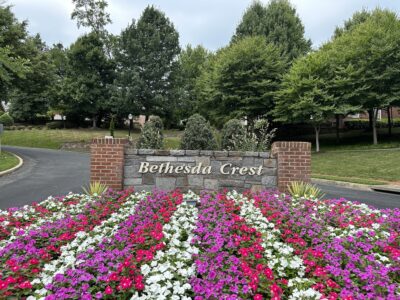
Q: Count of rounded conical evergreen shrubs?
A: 3